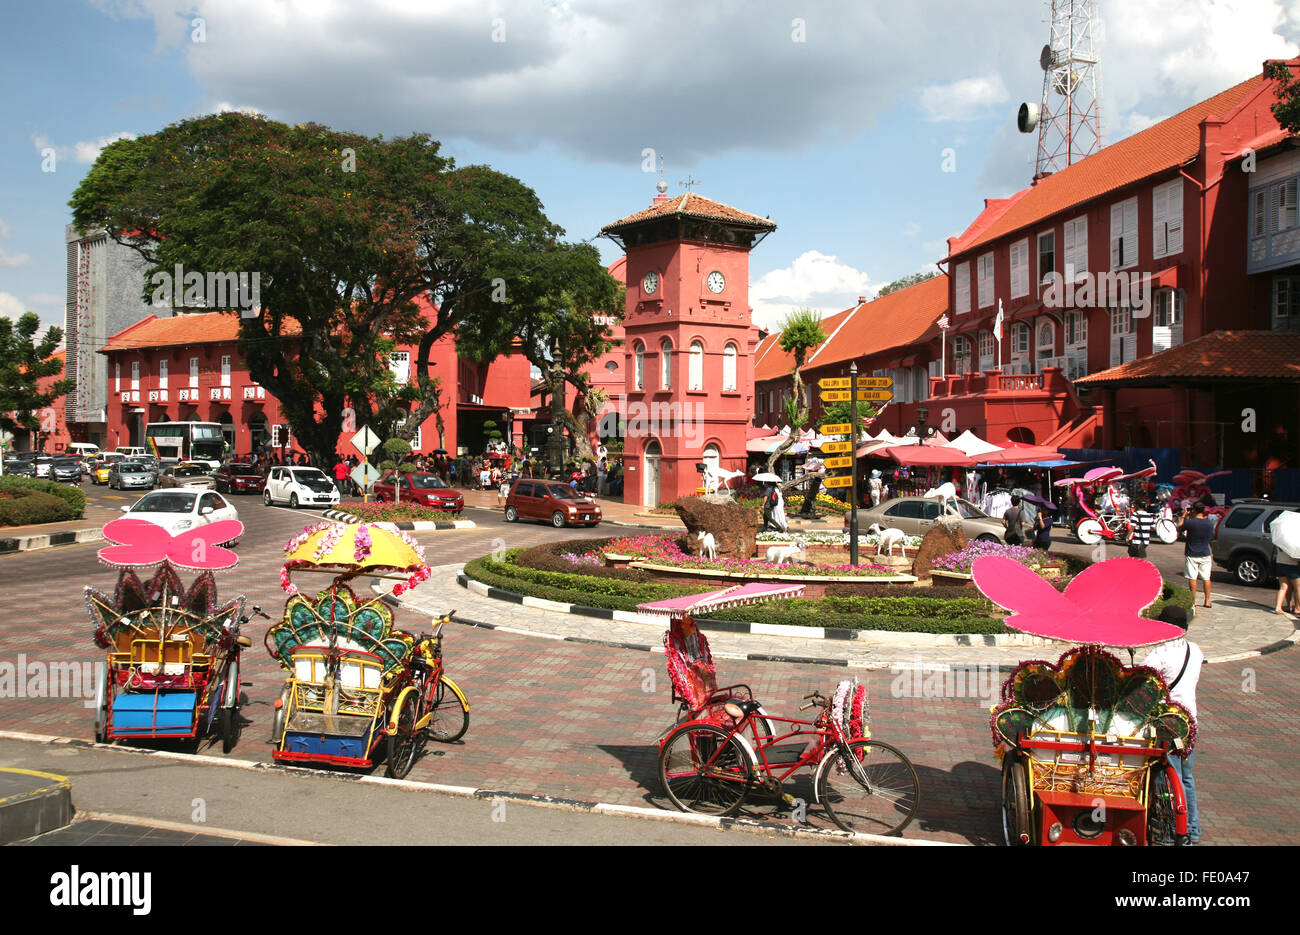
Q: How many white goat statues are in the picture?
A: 5